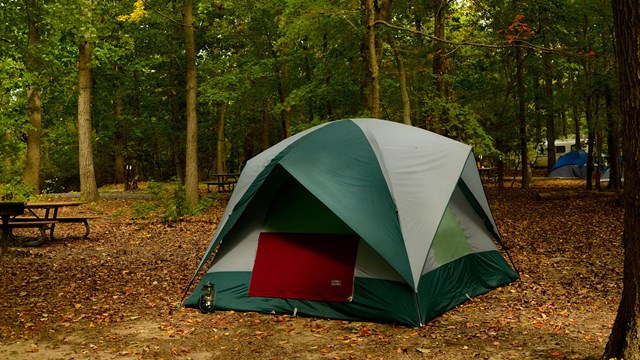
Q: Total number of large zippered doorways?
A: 1